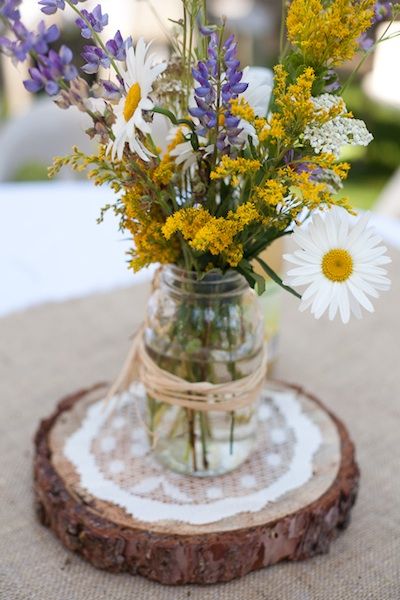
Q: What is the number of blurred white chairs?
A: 2